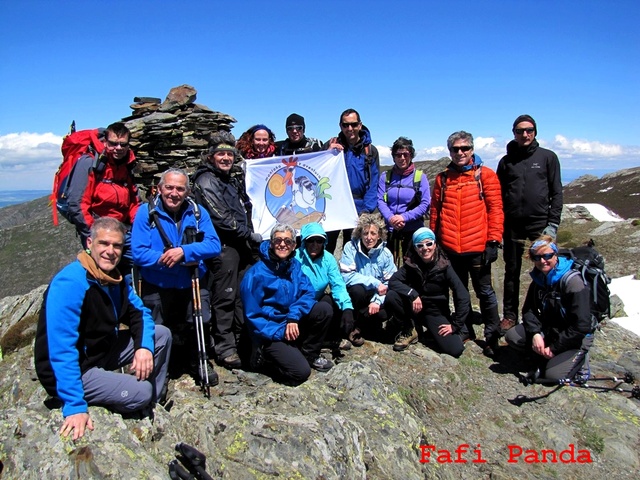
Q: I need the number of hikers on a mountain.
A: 15